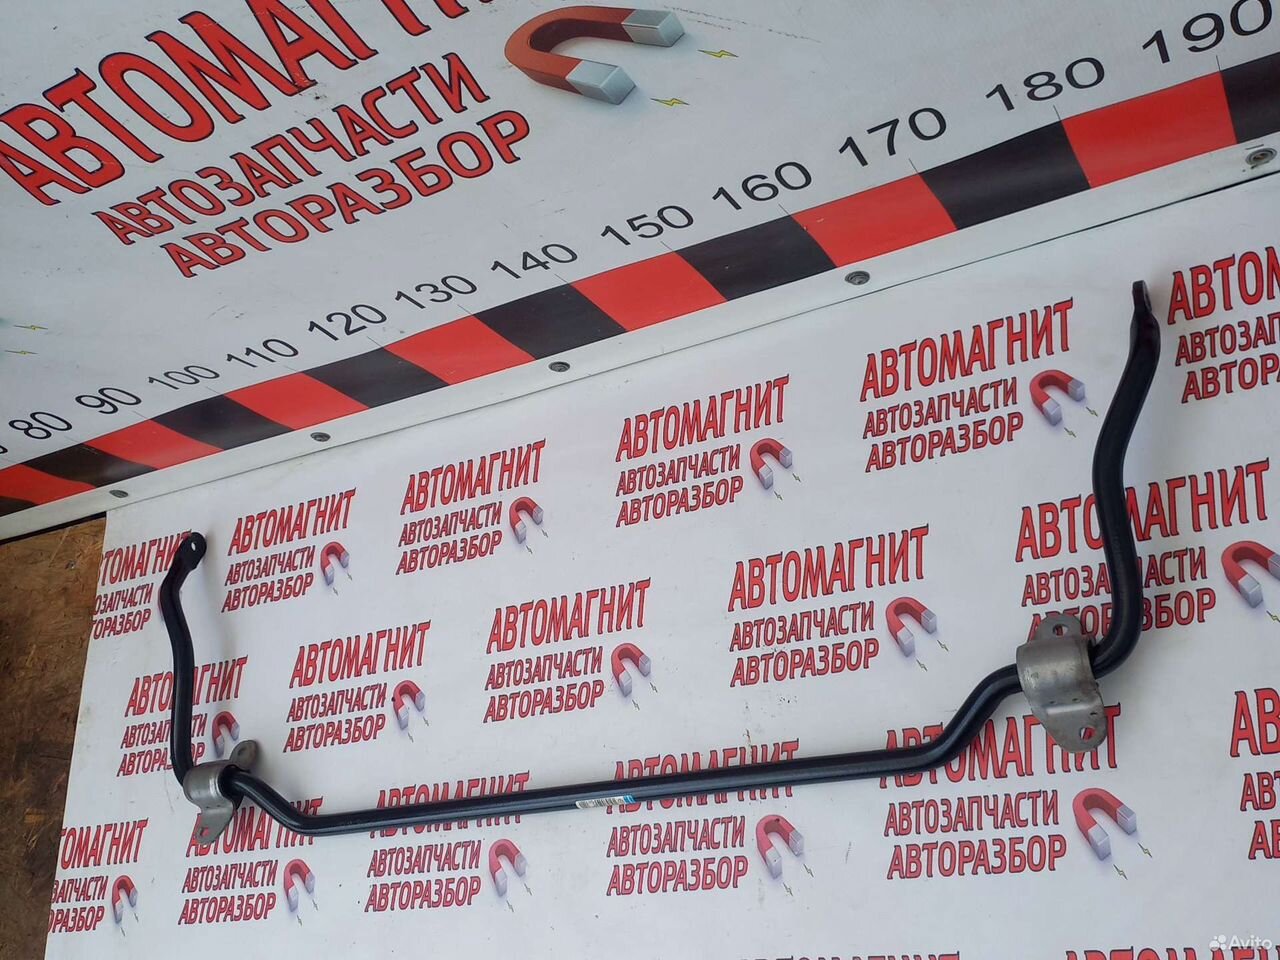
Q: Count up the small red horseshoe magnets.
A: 14